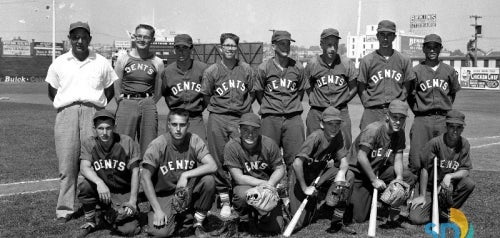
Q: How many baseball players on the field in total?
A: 13